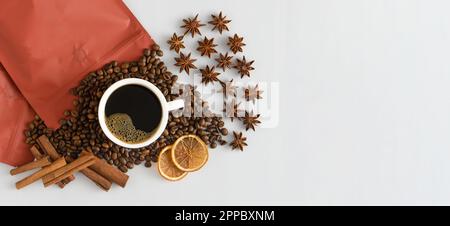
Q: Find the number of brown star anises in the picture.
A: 14